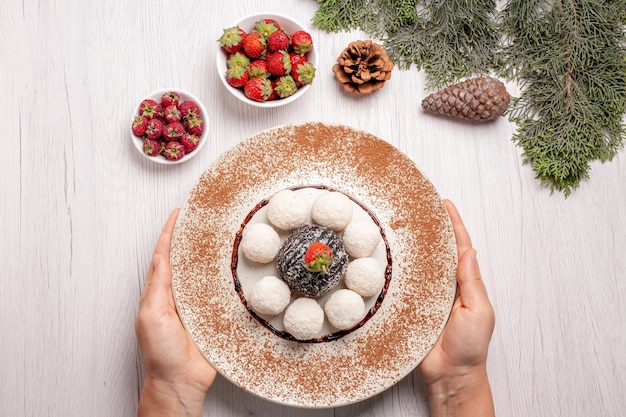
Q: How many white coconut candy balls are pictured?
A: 8